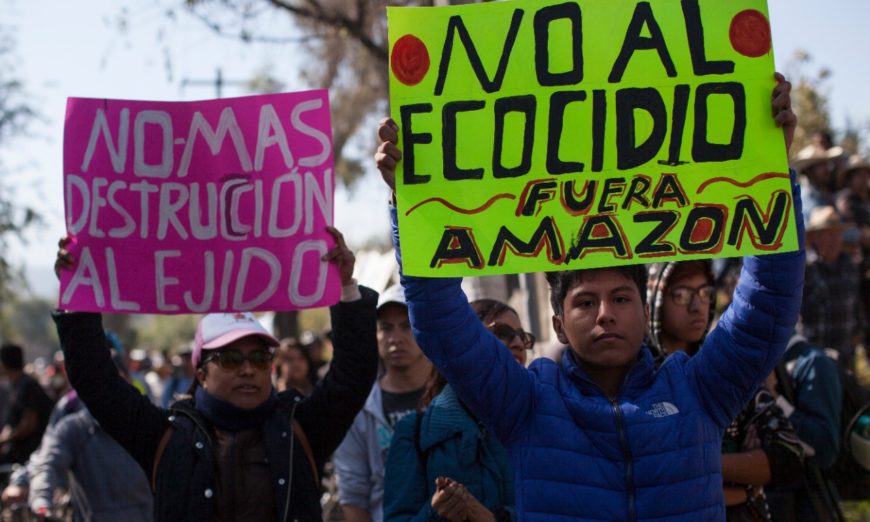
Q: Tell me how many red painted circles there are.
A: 2